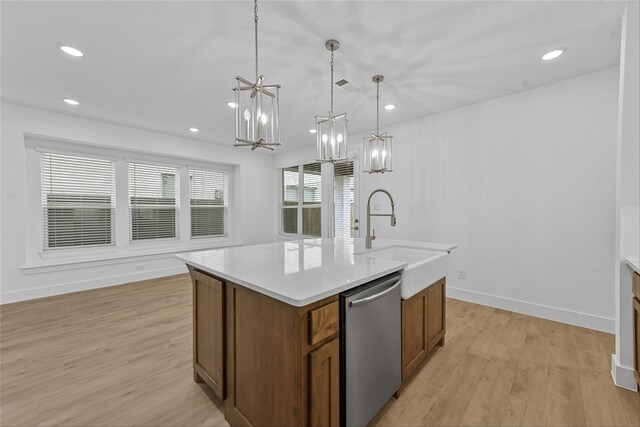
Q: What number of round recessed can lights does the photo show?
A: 7